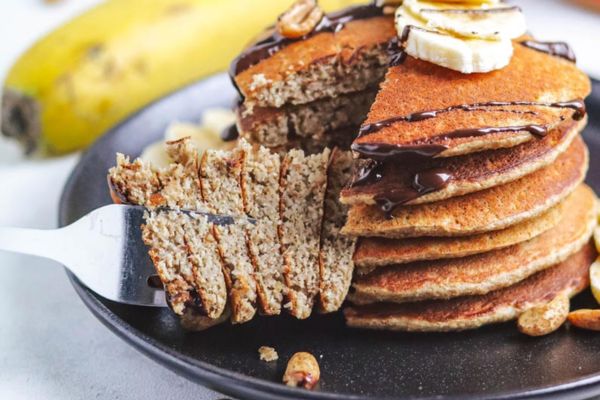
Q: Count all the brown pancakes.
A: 6